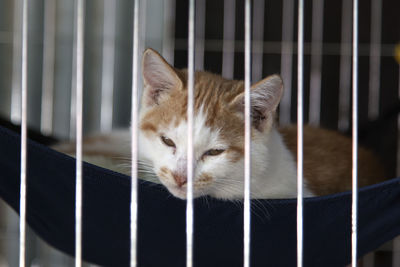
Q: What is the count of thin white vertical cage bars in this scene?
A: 7